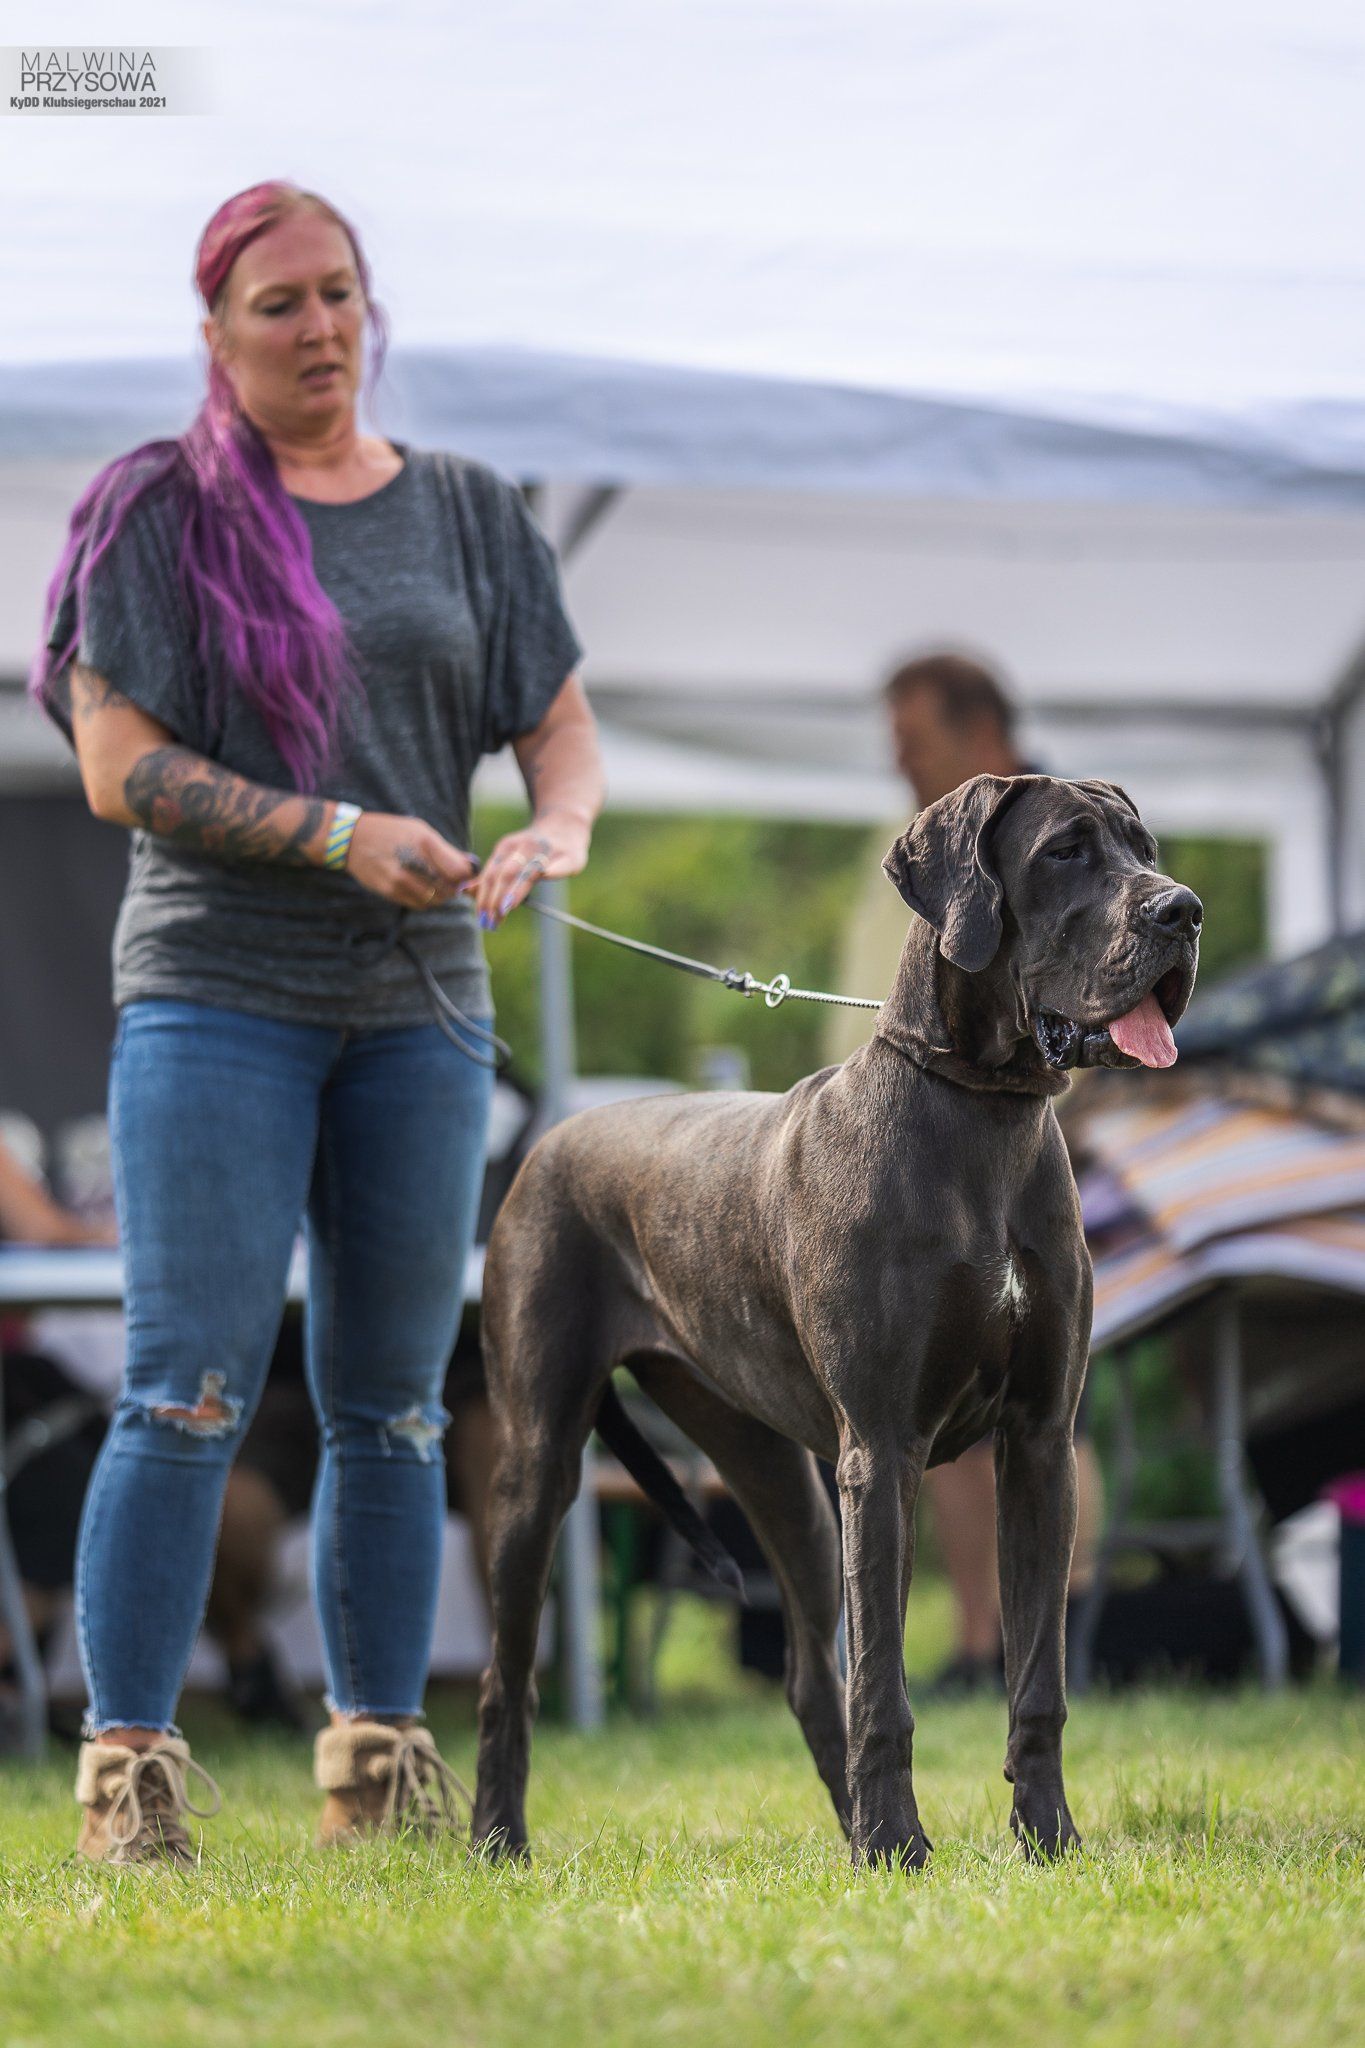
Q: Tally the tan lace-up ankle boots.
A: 2